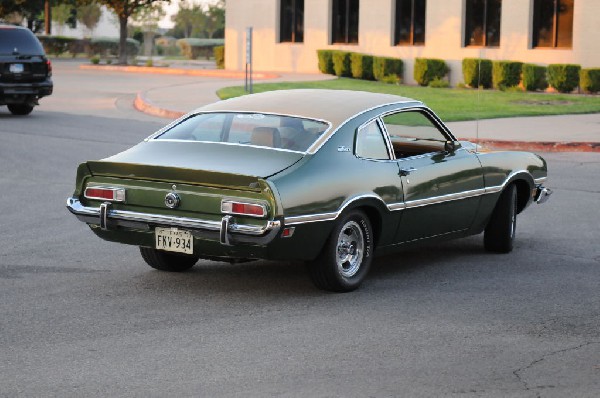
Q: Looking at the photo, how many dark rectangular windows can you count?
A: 5